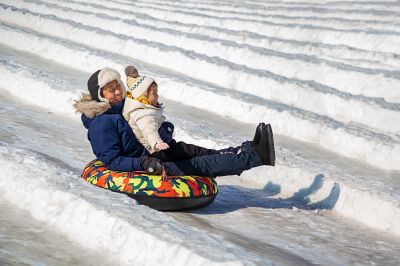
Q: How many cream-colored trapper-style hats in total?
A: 1